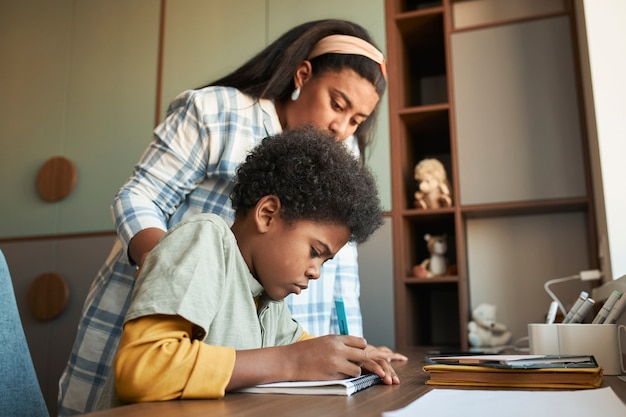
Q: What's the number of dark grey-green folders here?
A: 1